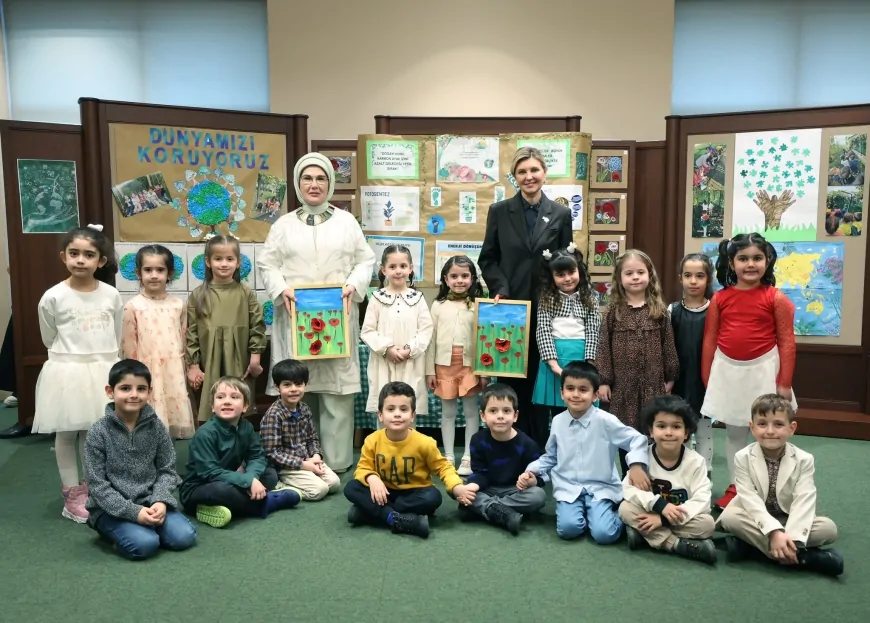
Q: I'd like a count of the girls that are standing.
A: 9